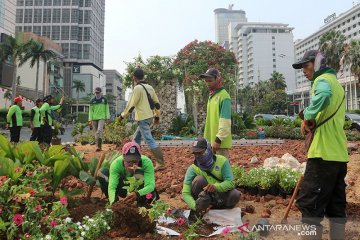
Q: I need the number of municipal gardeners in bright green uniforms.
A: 8